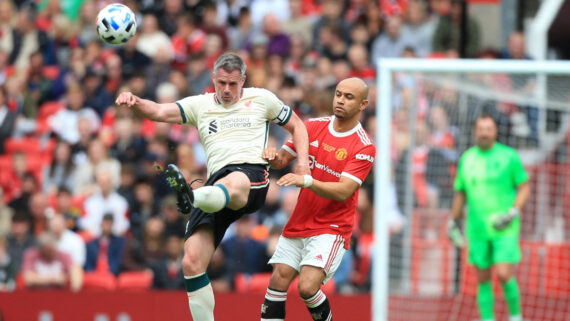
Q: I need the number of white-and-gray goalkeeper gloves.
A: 2